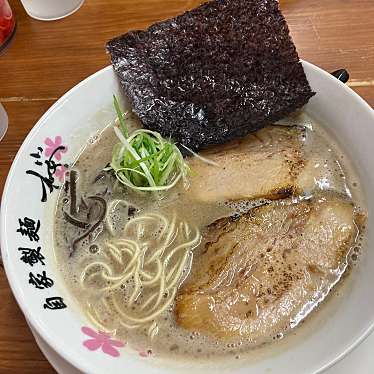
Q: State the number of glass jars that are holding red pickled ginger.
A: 1